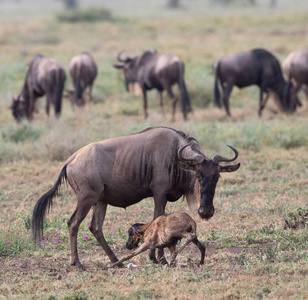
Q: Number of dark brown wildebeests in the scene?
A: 6